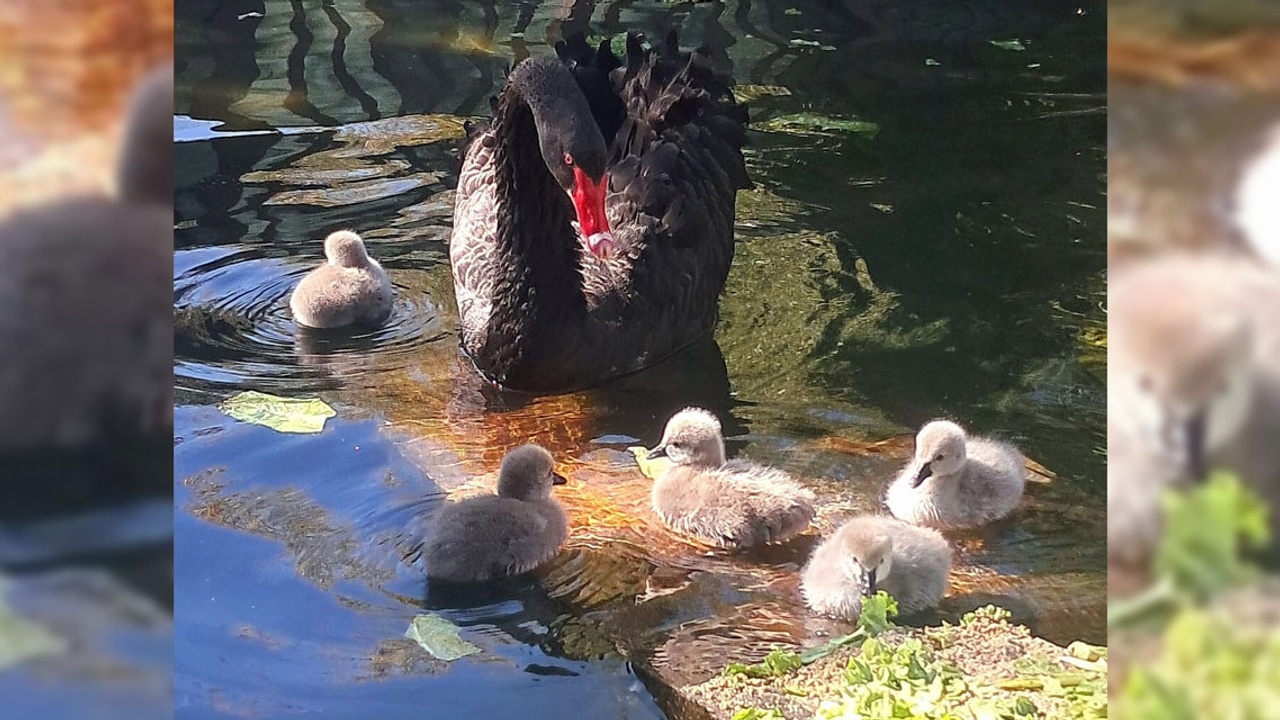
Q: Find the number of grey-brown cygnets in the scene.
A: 5